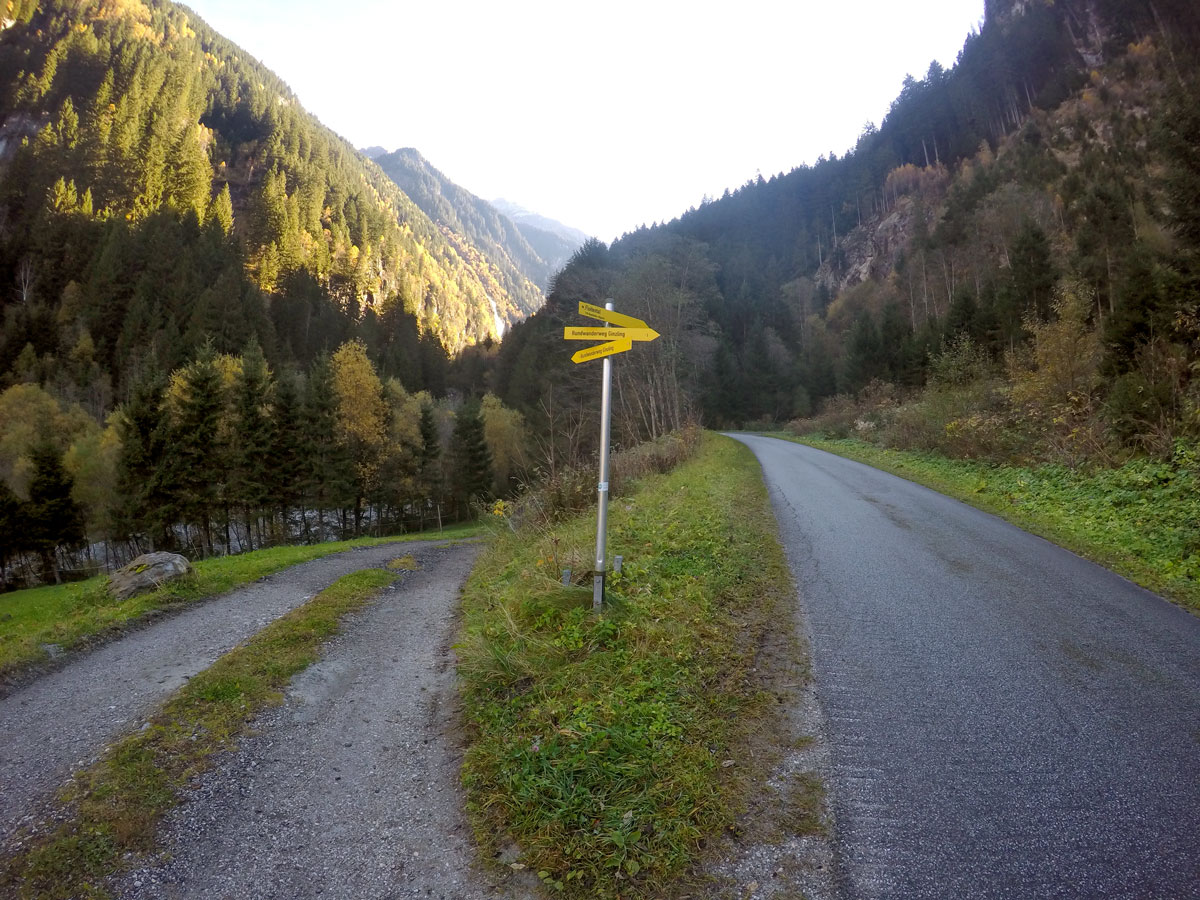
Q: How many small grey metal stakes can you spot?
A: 2